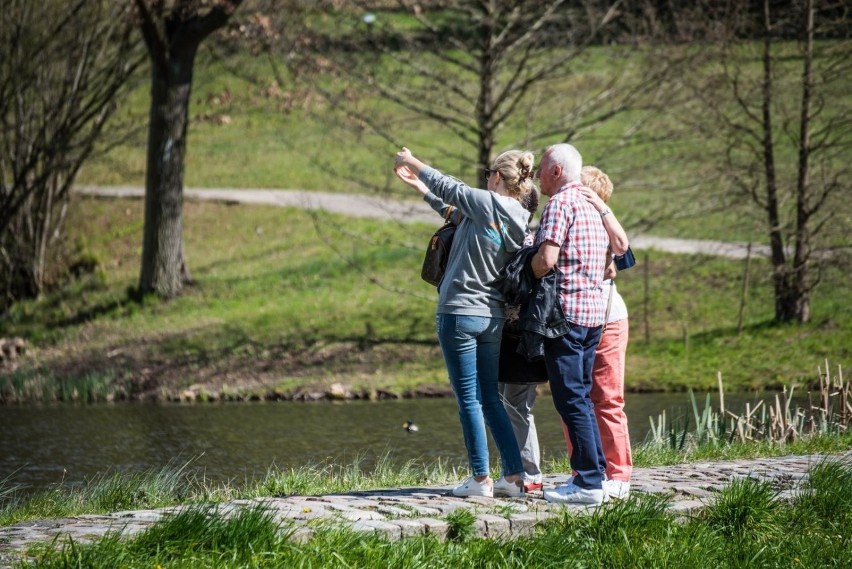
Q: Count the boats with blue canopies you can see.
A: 0